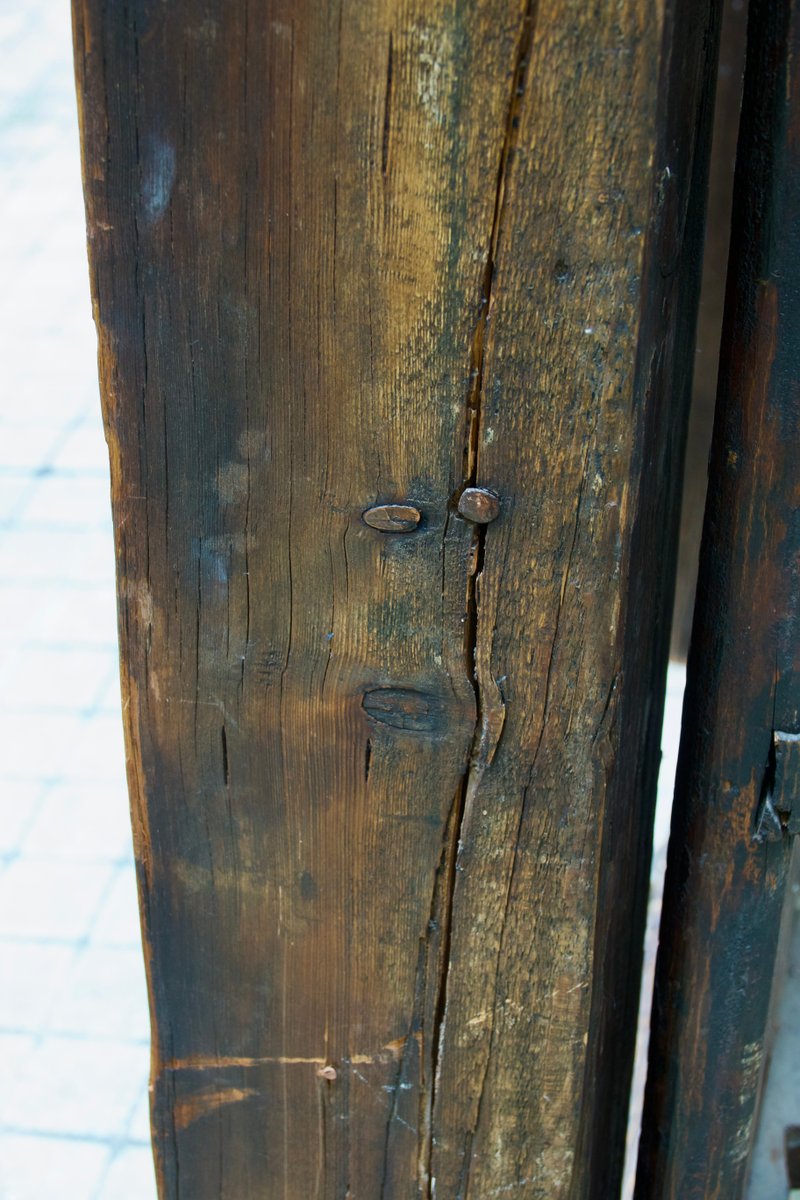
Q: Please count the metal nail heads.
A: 2